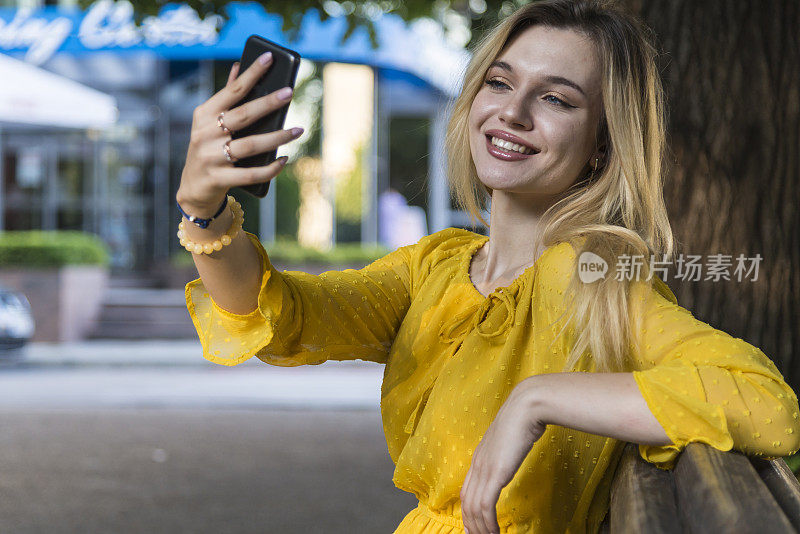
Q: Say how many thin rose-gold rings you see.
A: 2